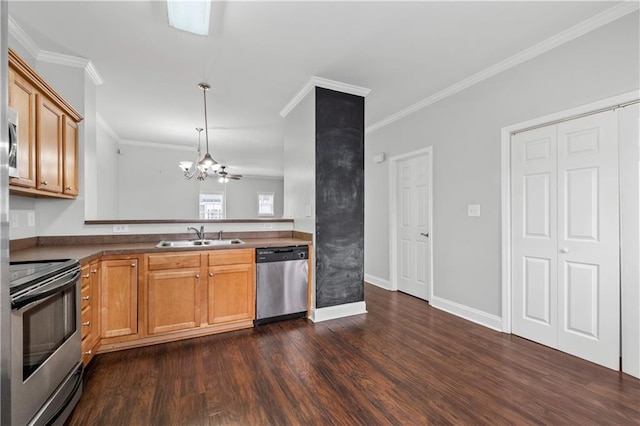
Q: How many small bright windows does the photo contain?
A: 2